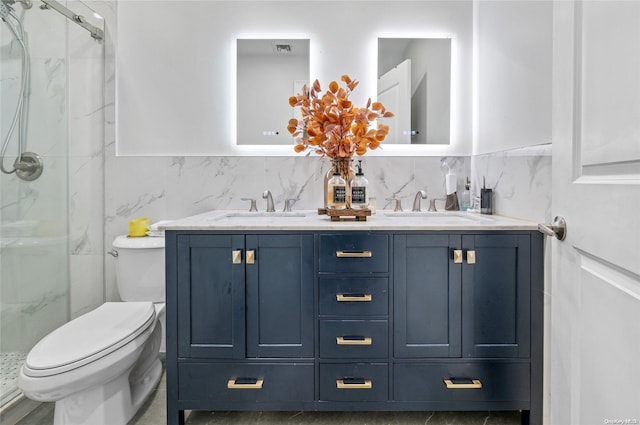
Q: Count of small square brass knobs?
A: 4